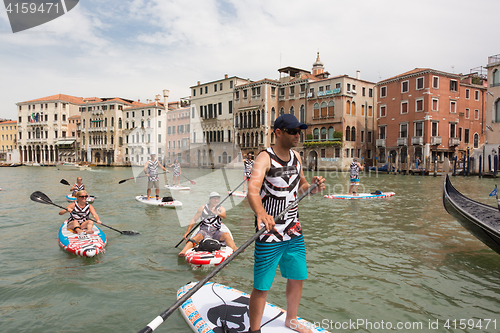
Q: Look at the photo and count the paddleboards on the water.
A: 8